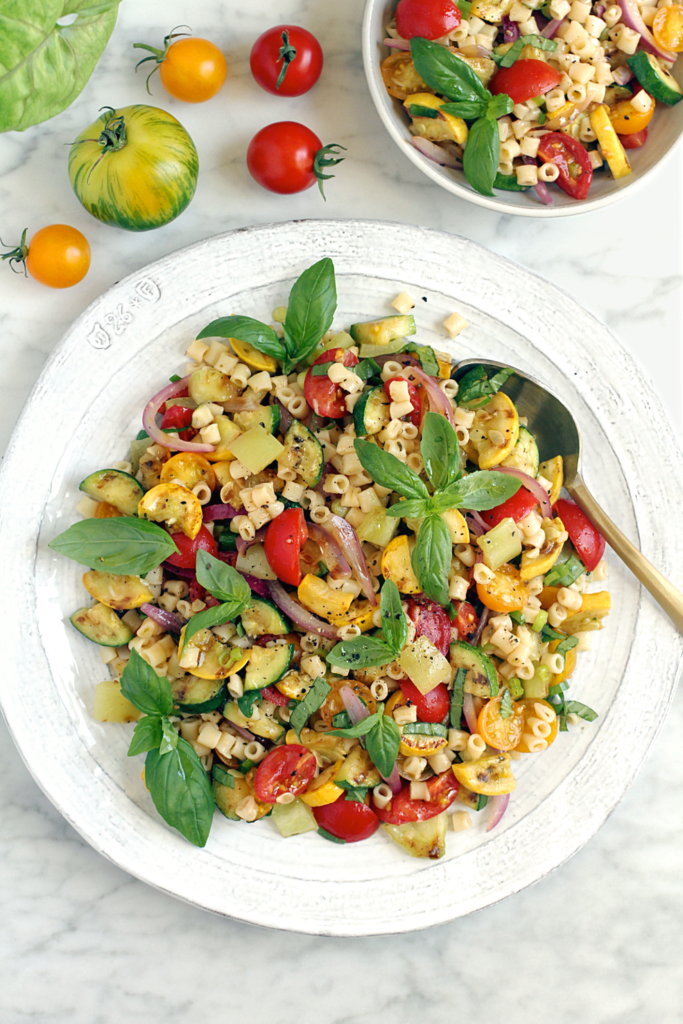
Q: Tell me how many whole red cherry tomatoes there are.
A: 2